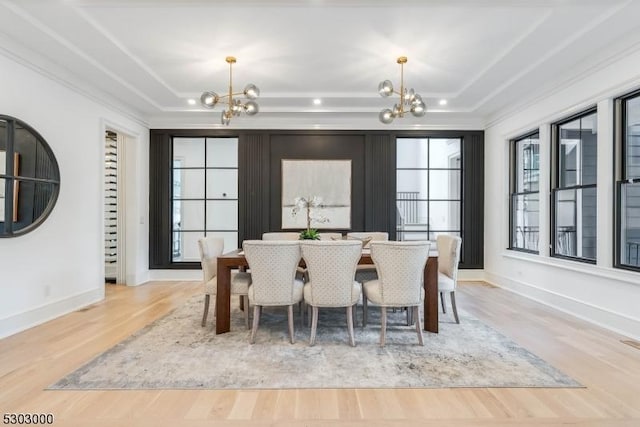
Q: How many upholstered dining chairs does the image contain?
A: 8